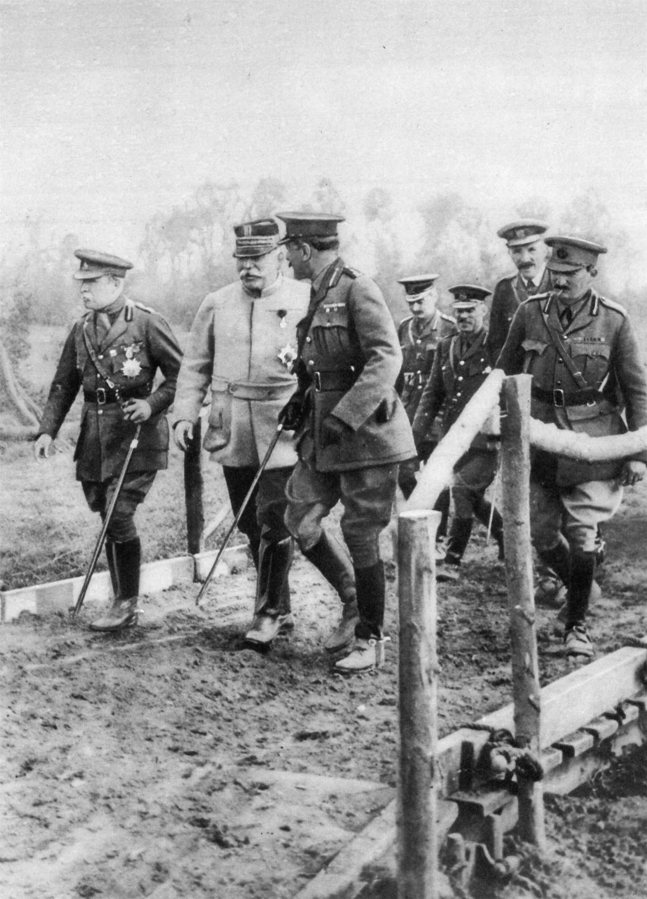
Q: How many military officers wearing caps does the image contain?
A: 7